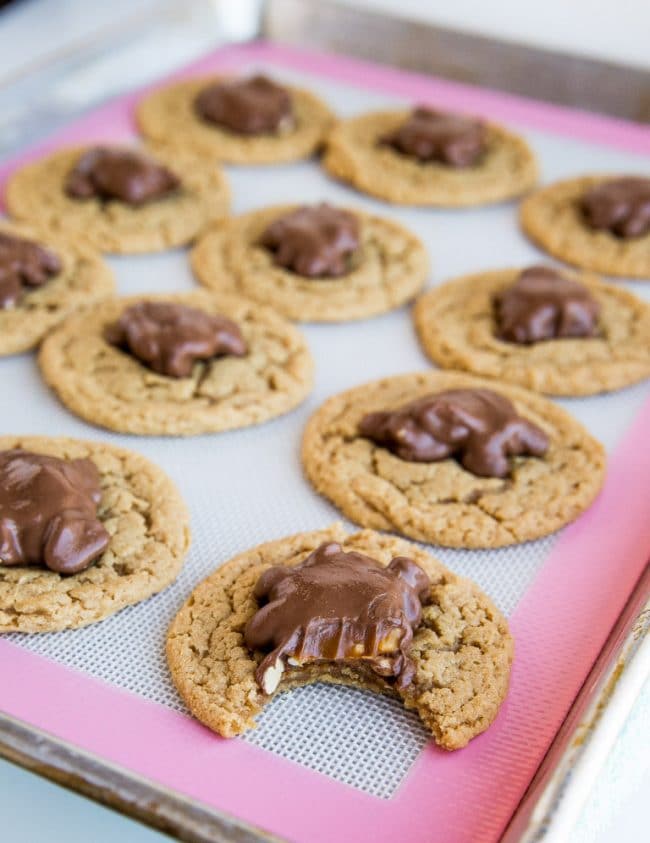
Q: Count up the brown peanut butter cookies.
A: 11